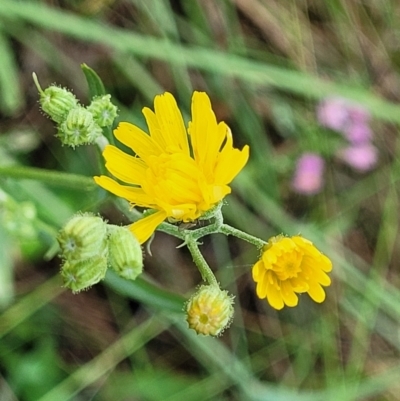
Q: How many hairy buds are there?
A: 7